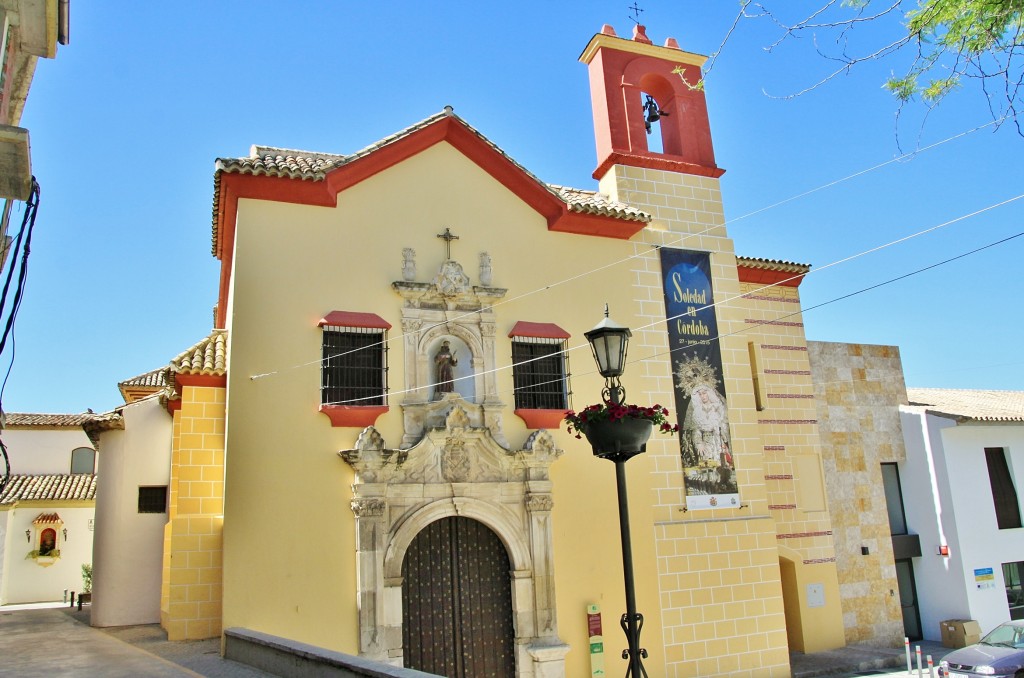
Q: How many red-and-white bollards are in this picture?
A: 4